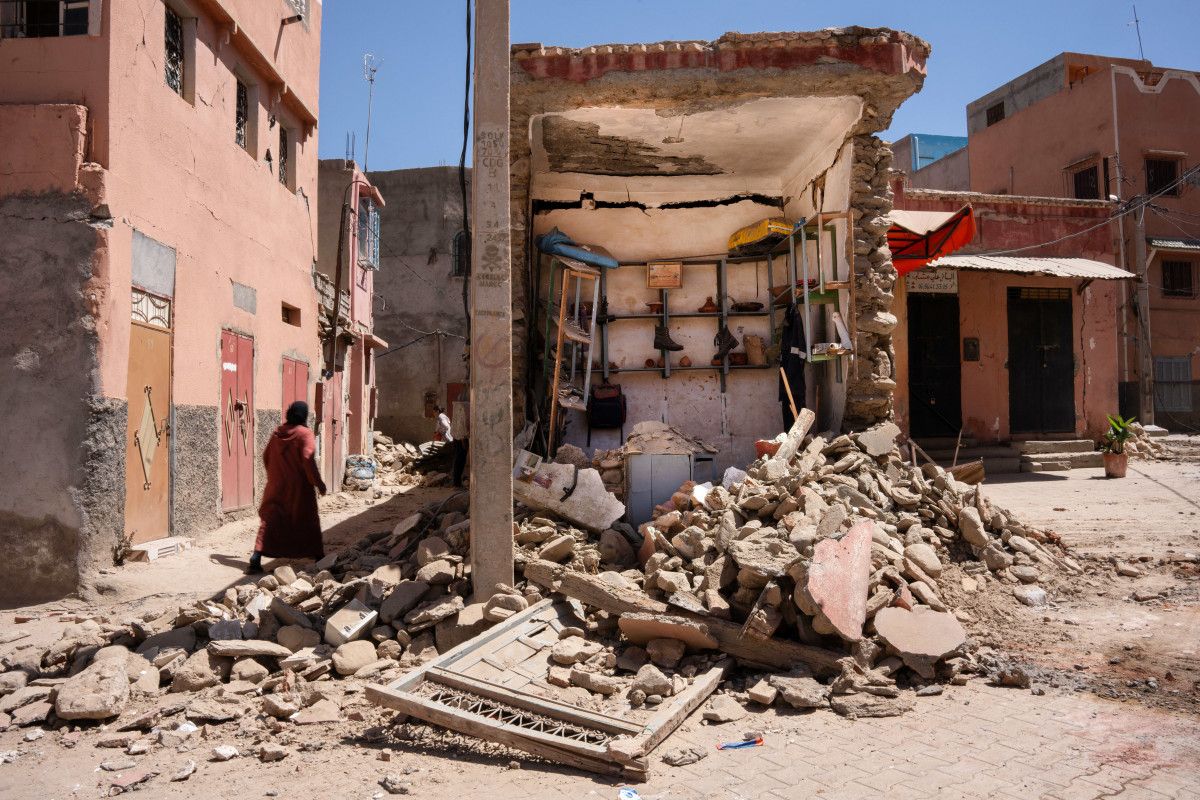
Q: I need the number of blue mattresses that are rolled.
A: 1